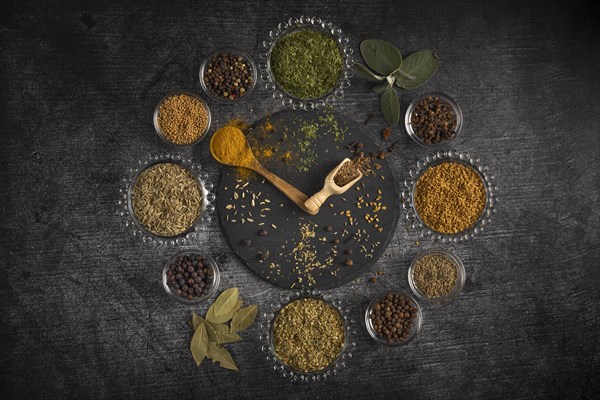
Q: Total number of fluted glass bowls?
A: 4